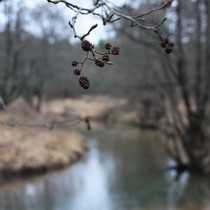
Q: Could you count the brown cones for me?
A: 12